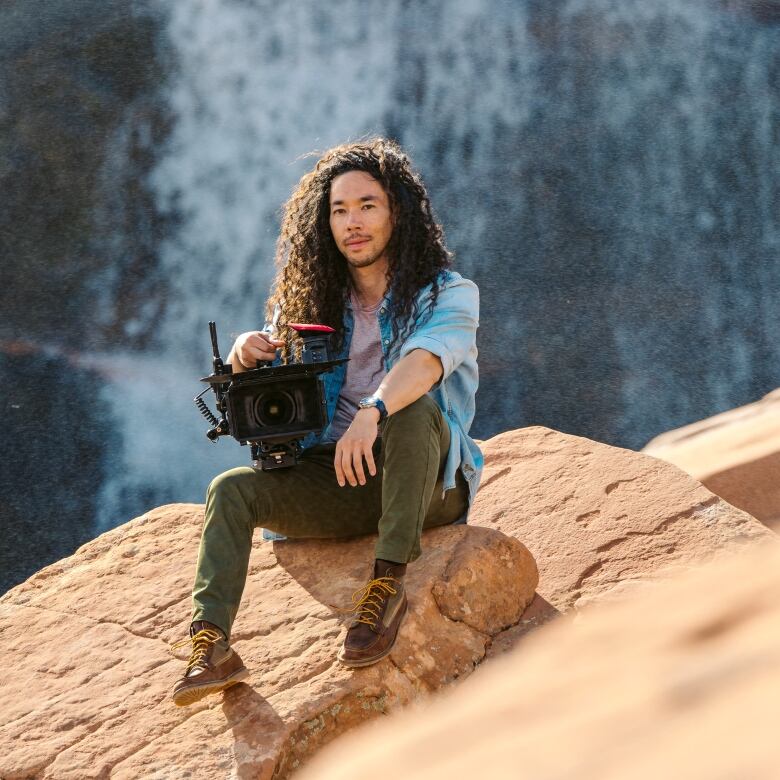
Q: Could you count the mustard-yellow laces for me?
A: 2